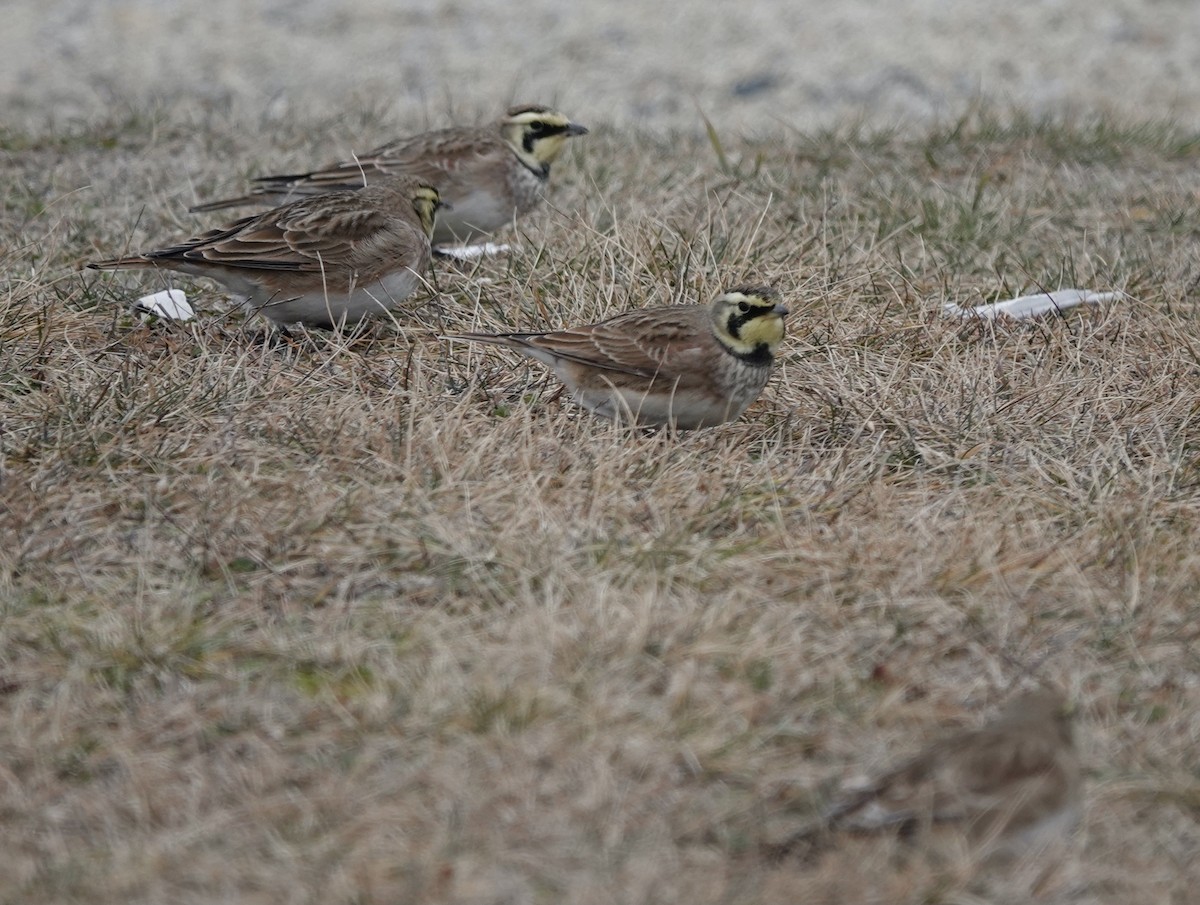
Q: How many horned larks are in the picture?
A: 4